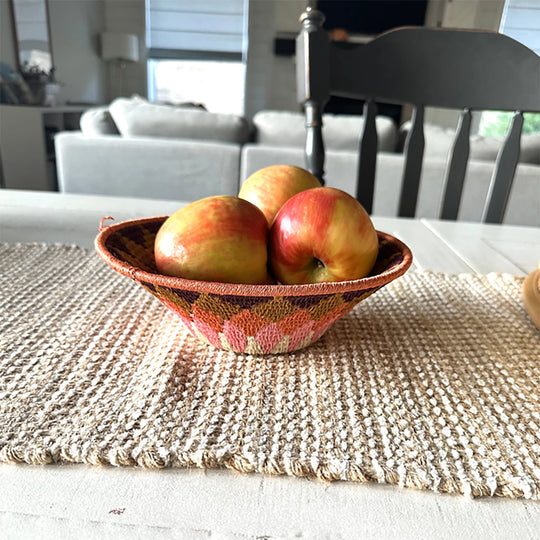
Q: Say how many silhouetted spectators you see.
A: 0